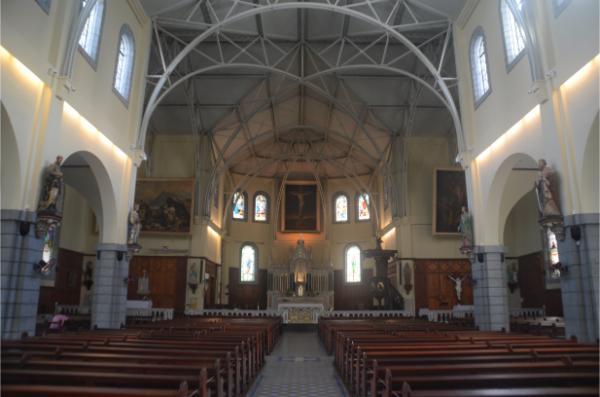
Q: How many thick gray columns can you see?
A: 4